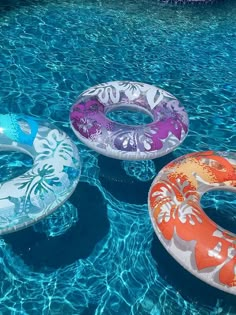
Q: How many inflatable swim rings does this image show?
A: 3